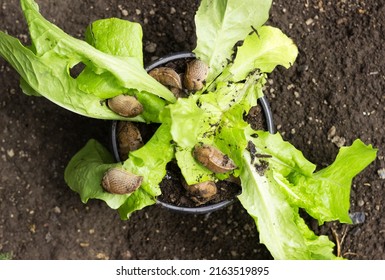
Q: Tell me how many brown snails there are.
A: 7